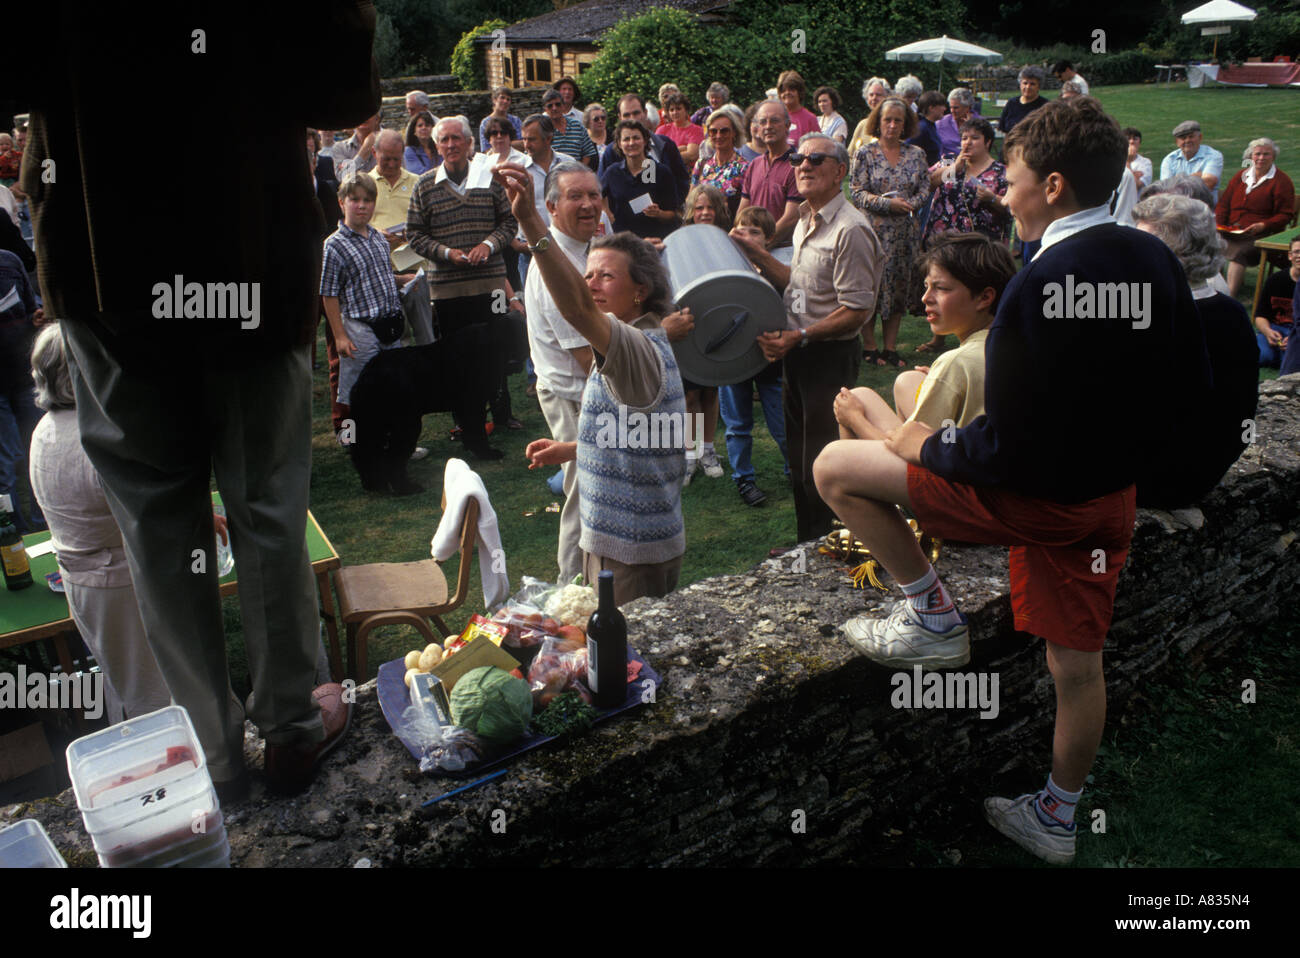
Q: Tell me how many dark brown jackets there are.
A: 1